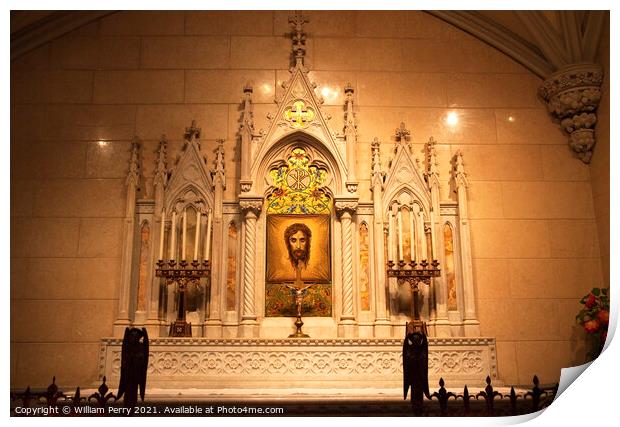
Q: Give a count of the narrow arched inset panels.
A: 4